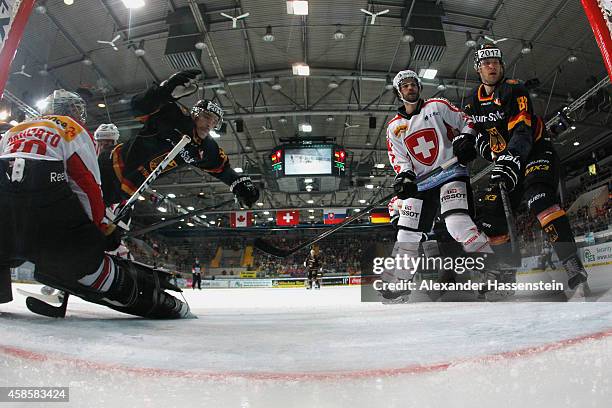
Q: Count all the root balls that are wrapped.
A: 0